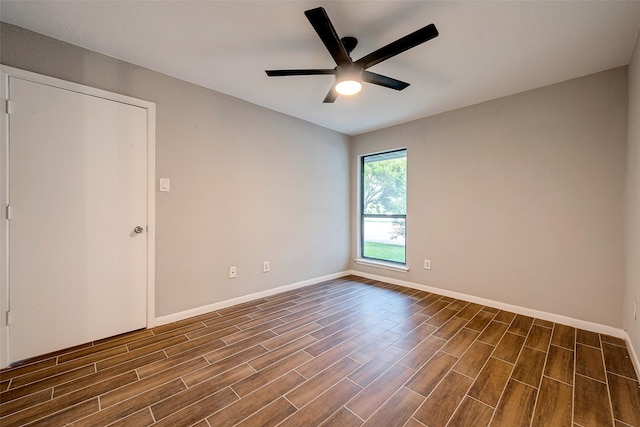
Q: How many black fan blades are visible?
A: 5